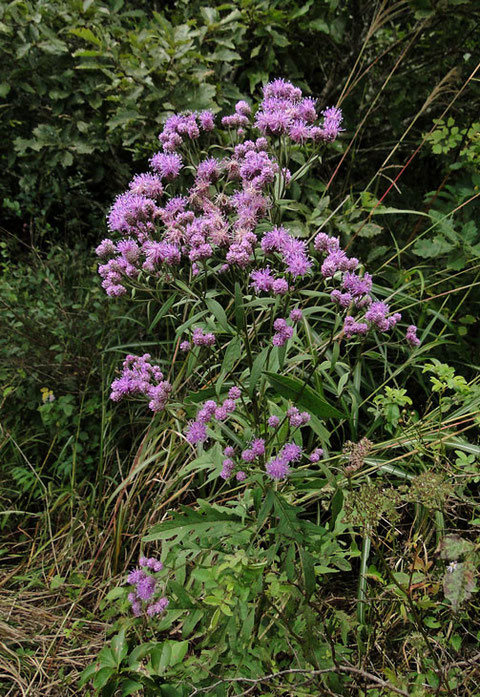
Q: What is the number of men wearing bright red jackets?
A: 0